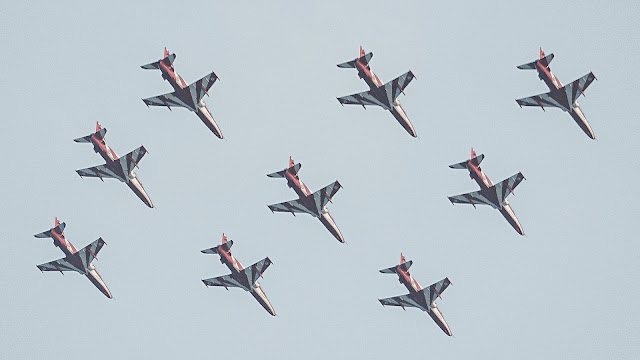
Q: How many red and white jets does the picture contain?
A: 9